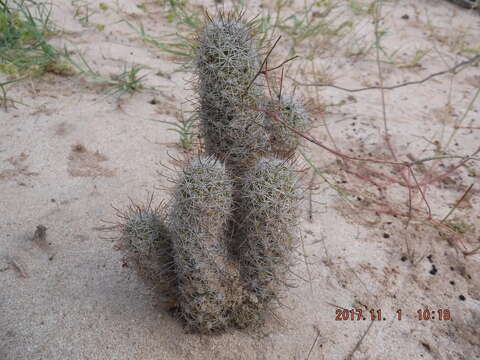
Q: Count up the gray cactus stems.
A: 5